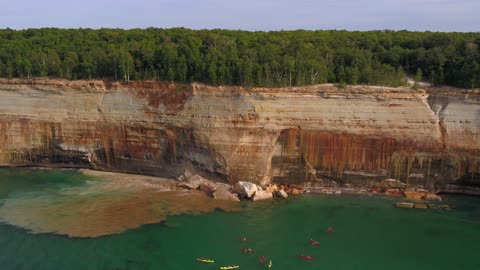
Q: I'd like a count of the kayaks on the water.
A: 9